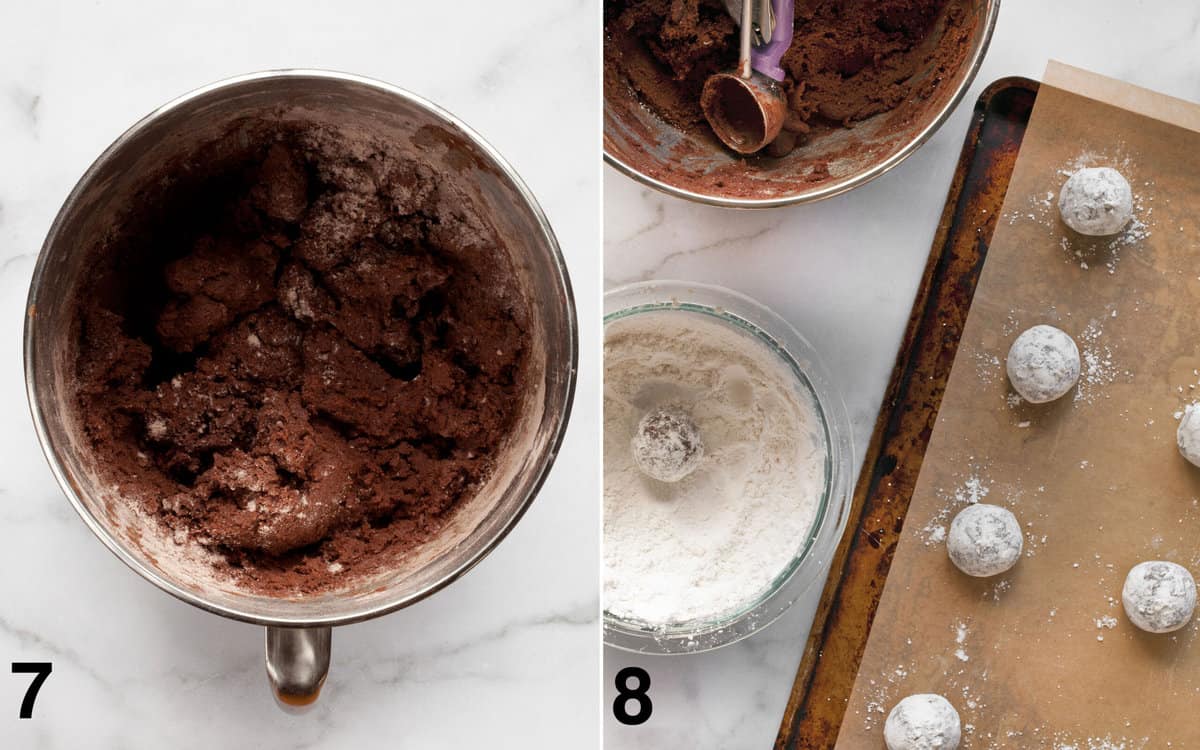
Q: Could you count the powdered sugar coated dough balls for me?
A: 7